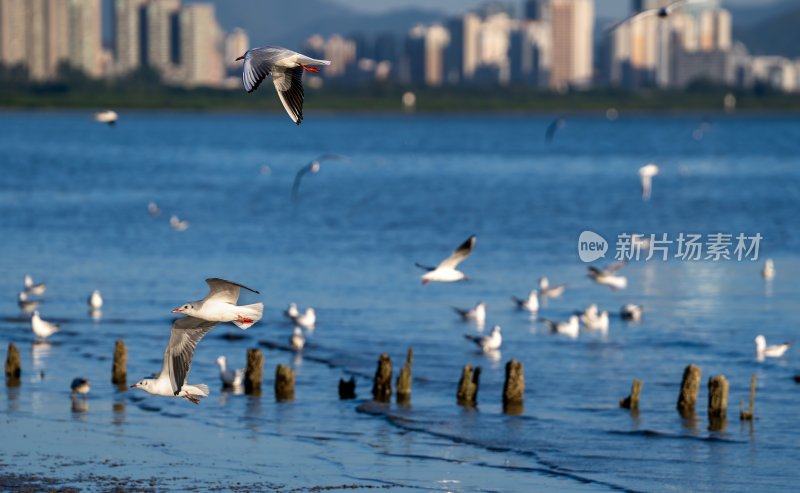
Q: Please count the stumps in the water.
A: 13